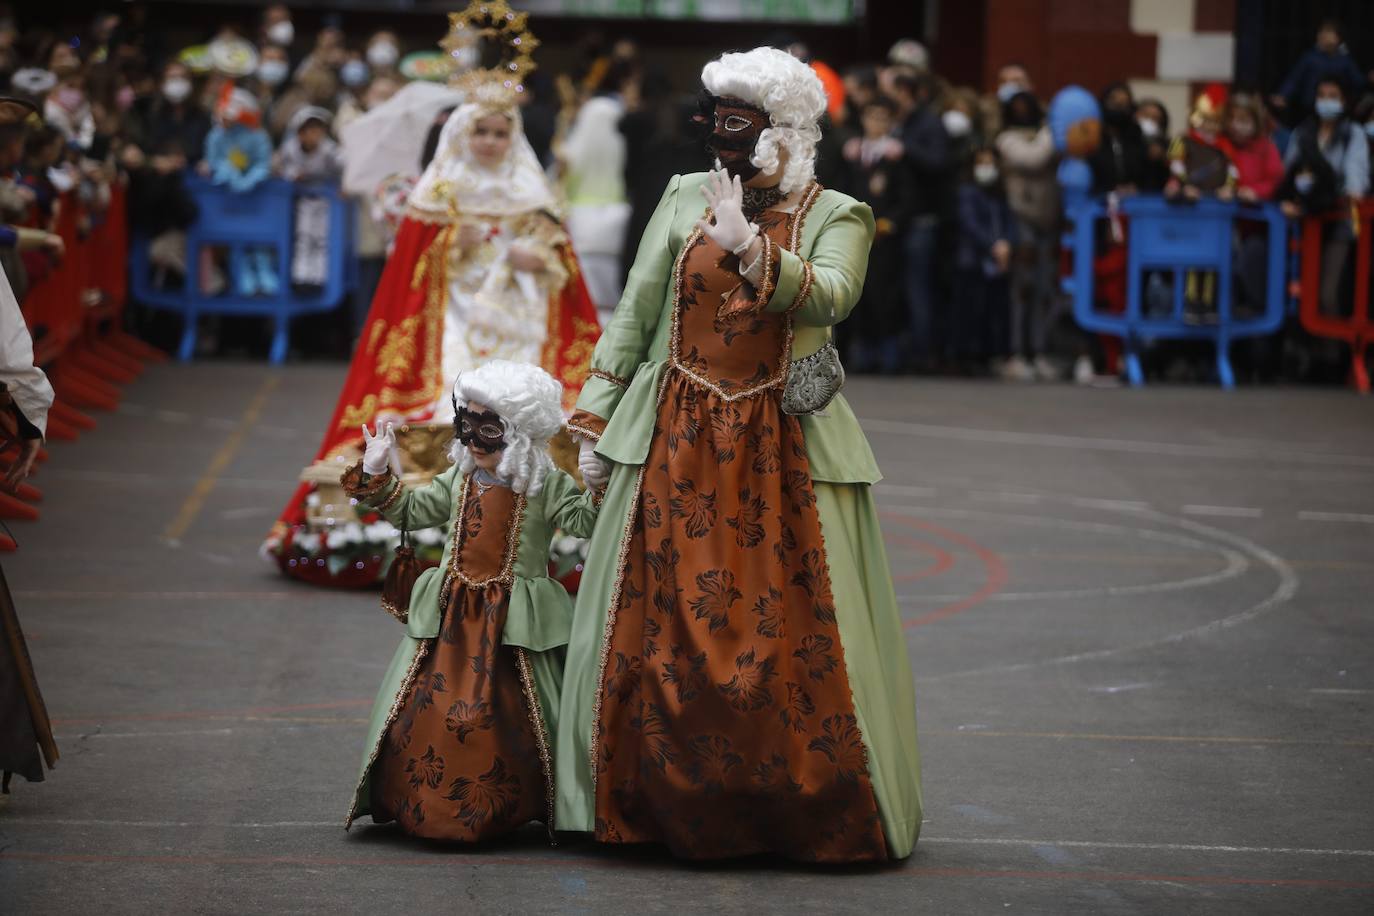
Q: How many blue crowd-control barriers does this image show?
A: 2